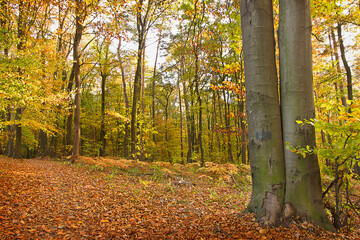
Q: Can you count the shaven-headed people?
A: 0